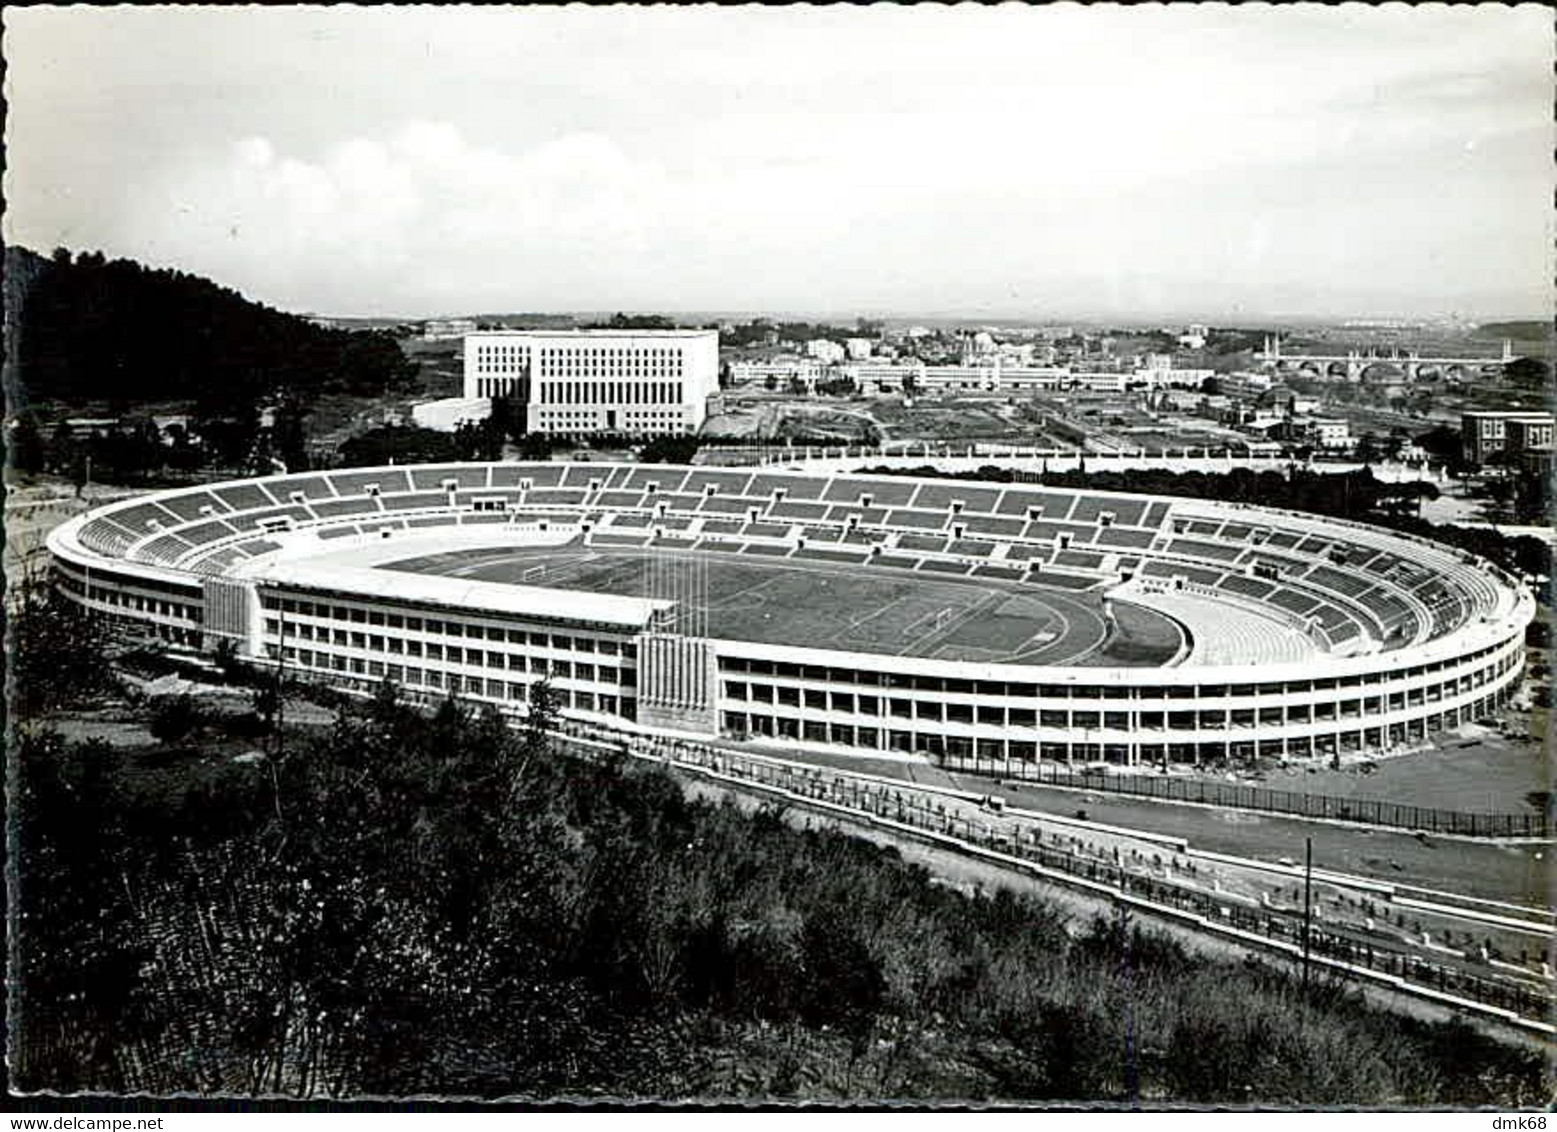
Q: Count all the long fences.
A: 2